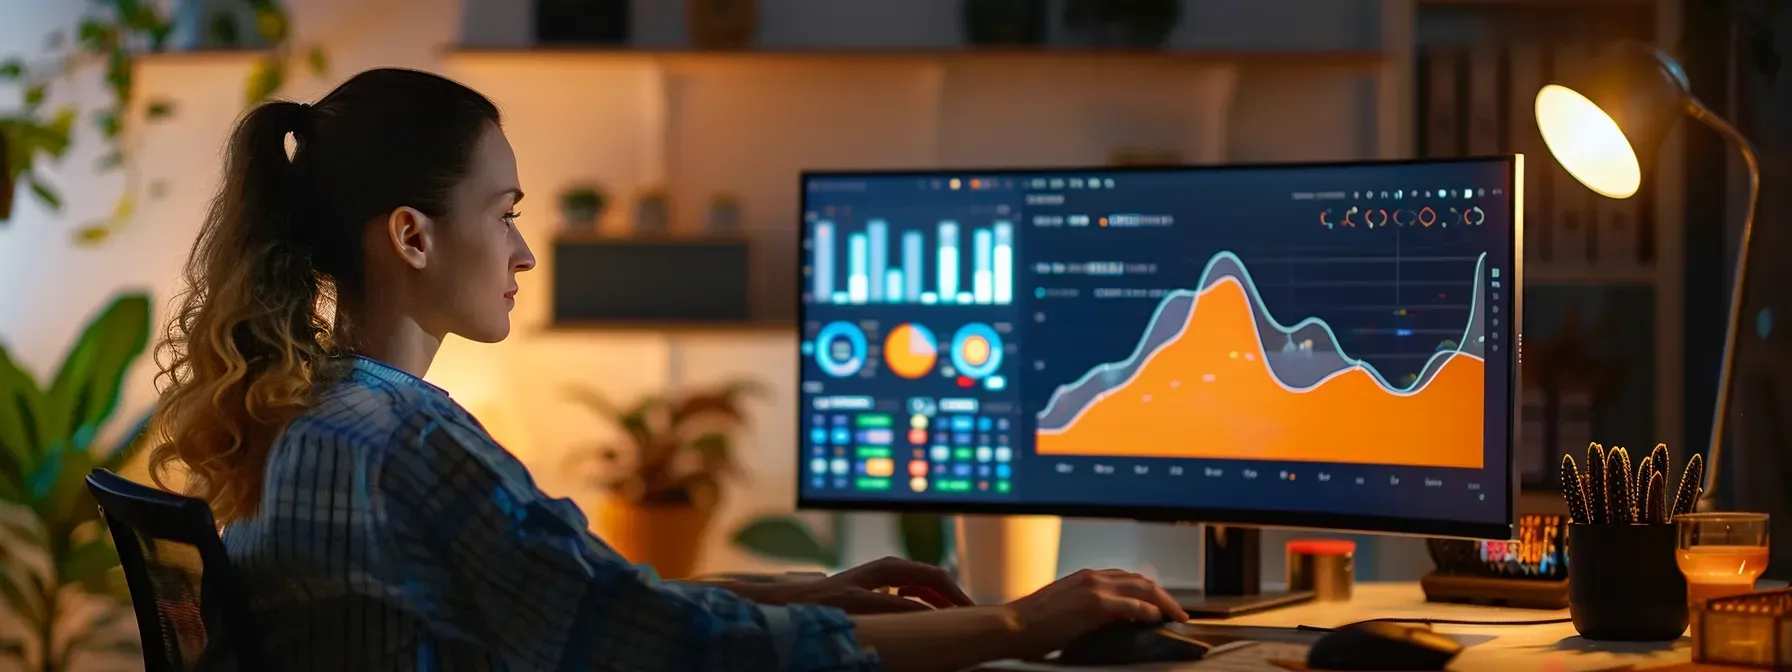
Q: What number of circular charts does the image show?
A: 3